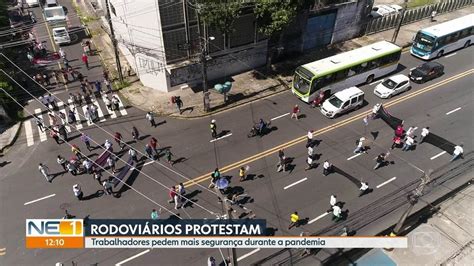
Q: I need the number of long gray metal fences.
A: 1